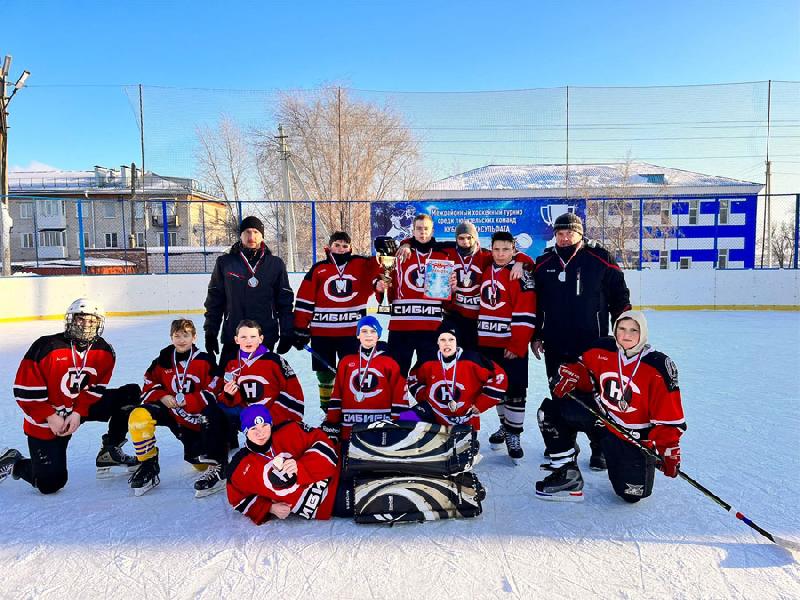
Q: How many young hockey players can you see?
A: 11